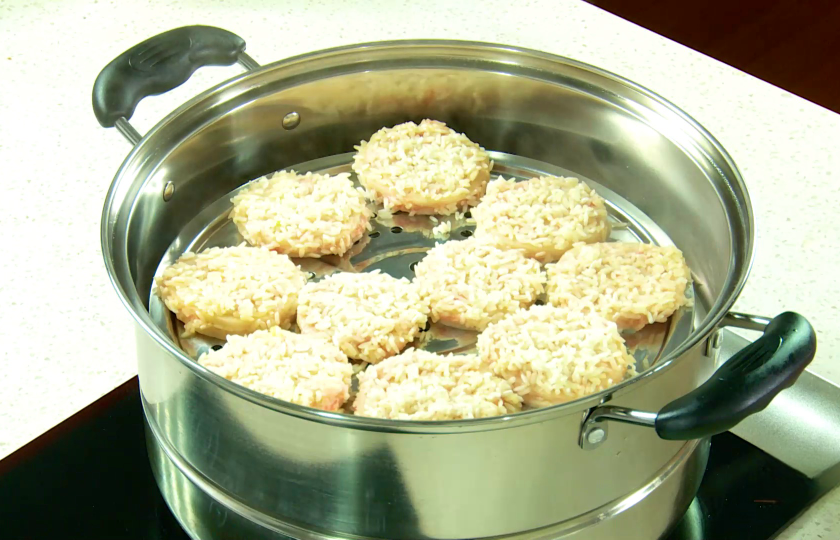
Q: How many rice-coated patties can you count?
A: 10